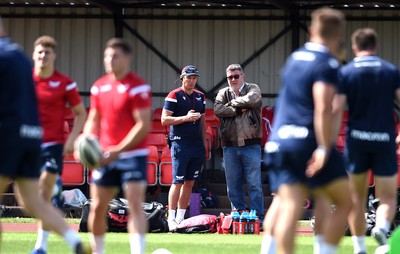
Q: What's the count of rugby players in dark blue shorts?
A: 5